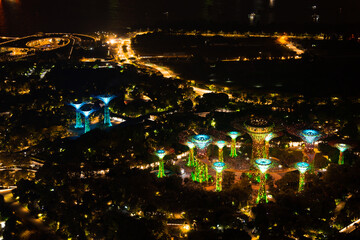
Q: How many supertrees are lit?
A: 15